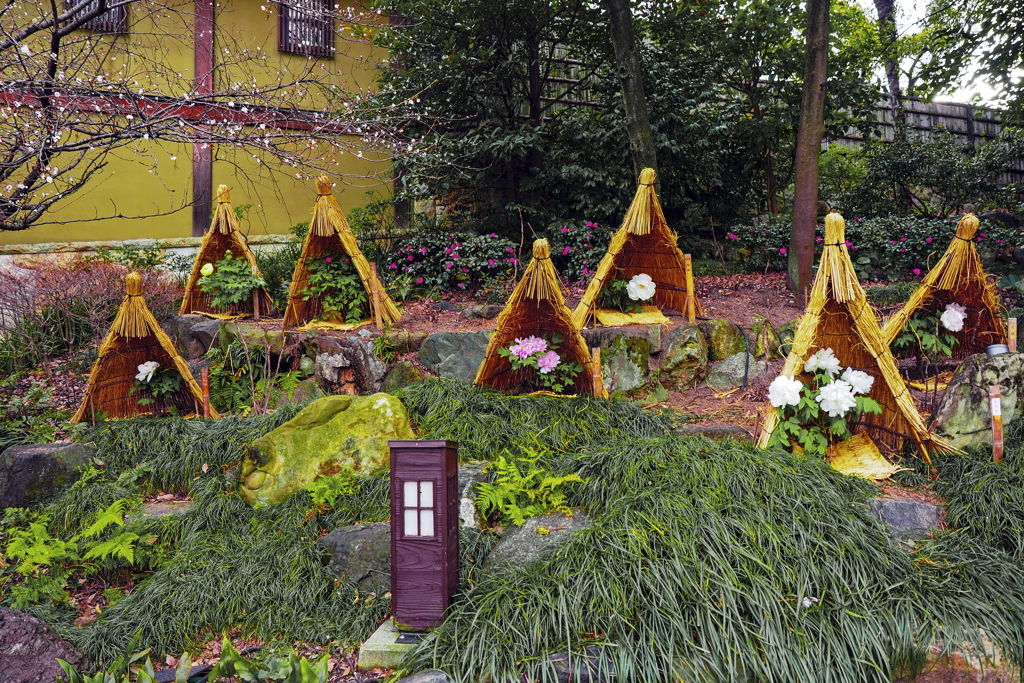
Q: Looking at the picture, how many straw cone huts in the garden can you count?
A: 7